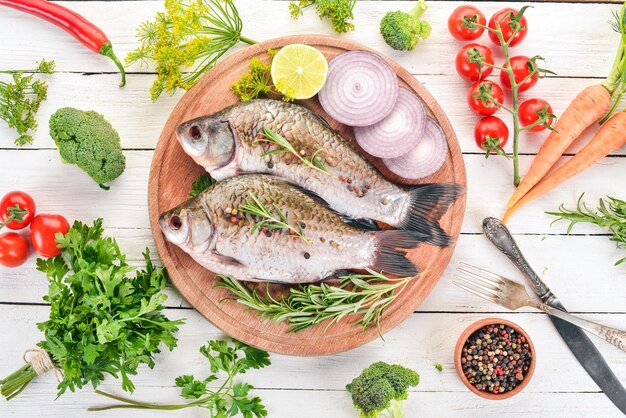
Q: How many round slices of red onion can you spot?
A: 3